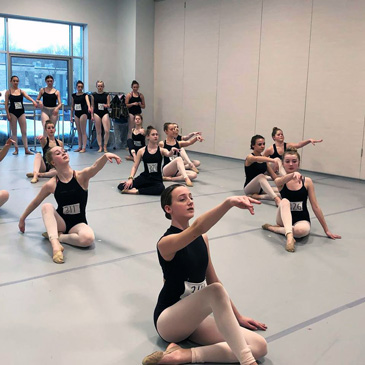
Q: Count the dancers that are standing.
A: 5